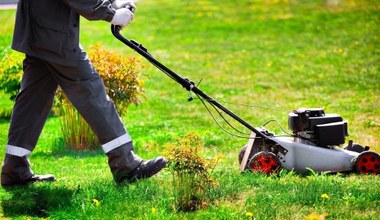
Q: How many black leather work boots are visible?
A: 2